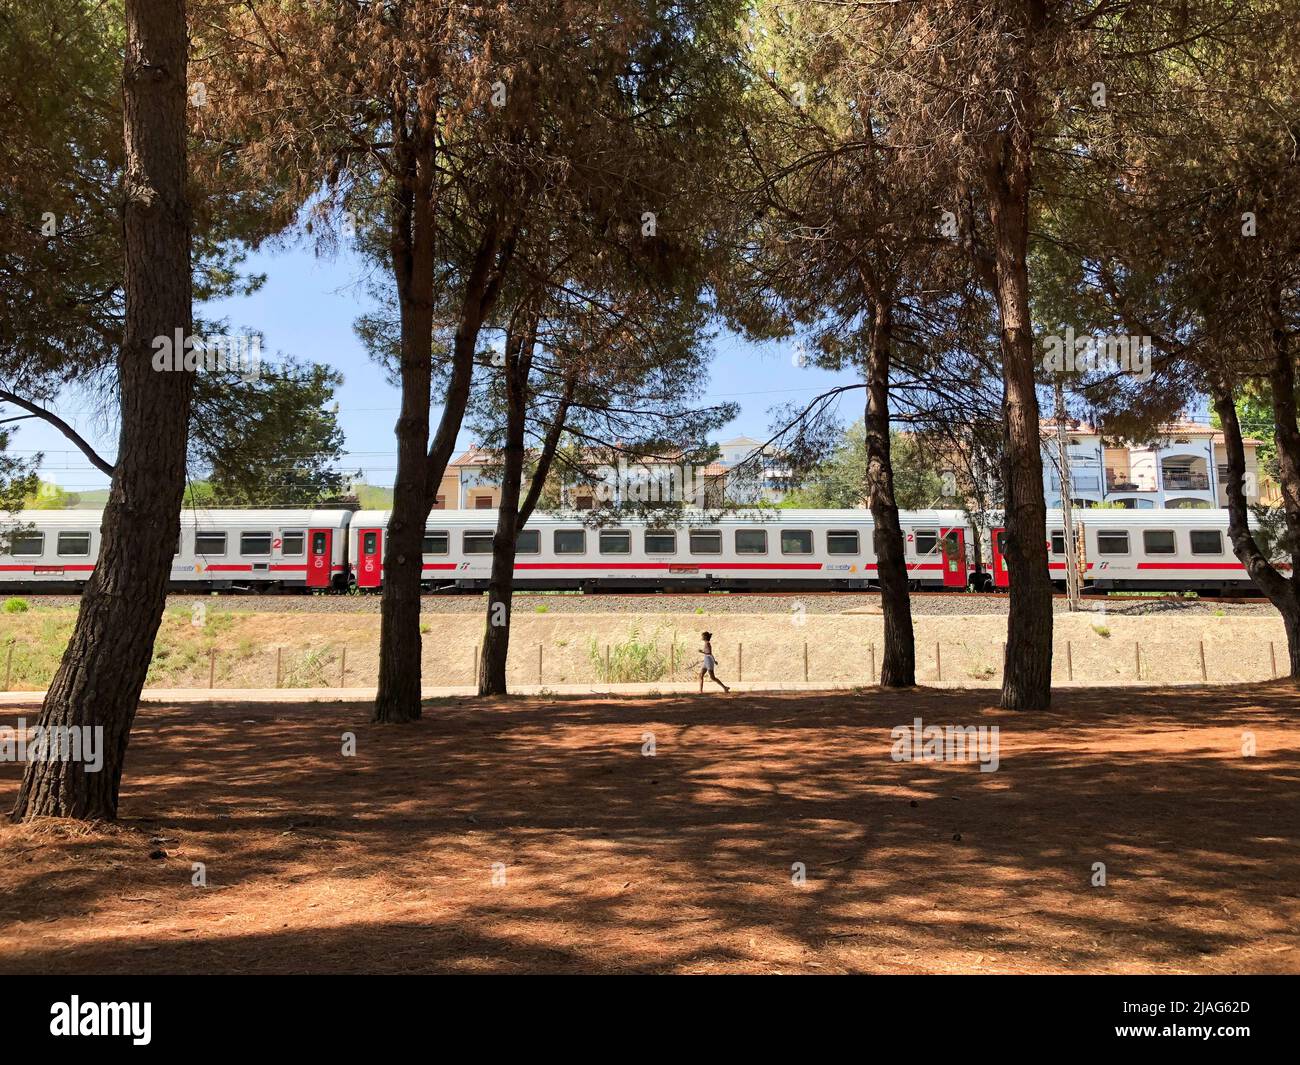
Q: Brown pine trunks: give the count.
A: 6